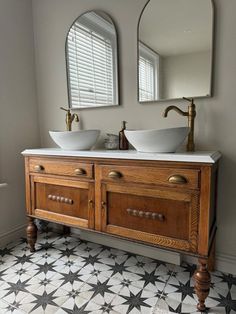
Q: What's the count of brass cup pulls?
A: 4